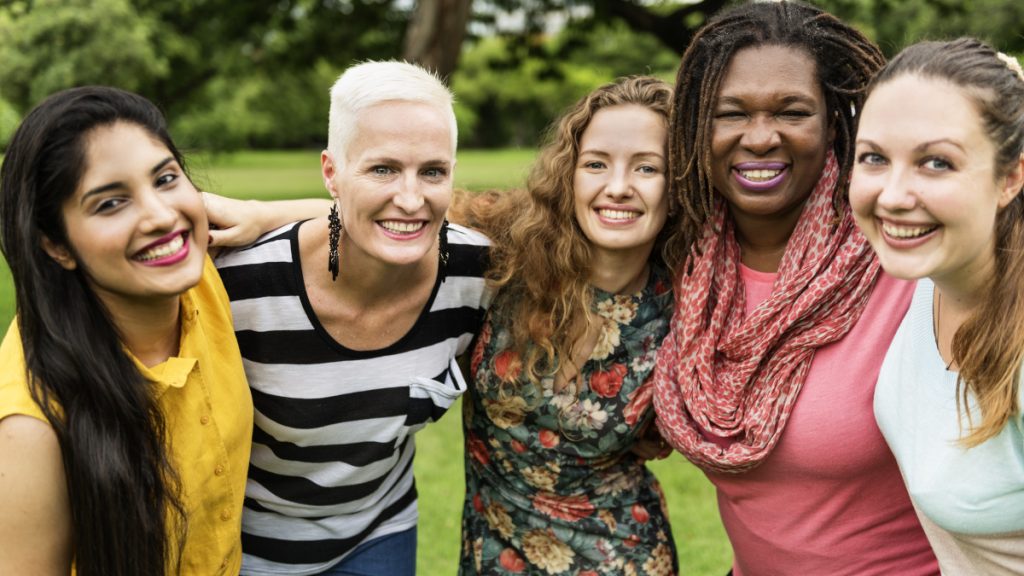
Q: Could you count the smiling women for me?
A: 5